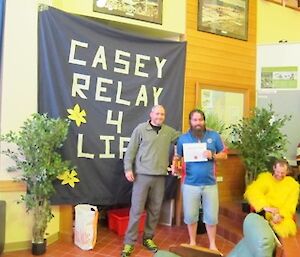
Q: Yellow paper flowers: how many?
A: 2